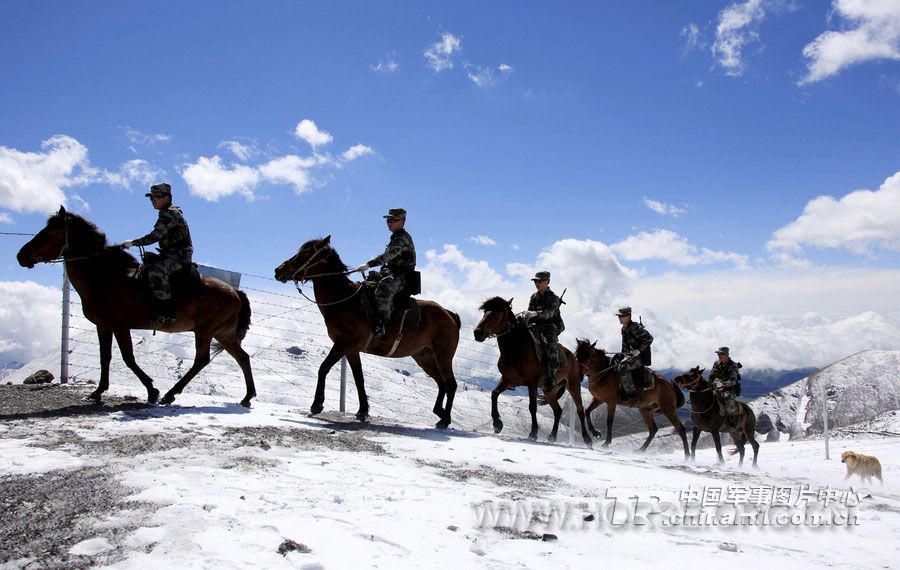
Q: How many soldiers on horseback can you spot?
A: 5